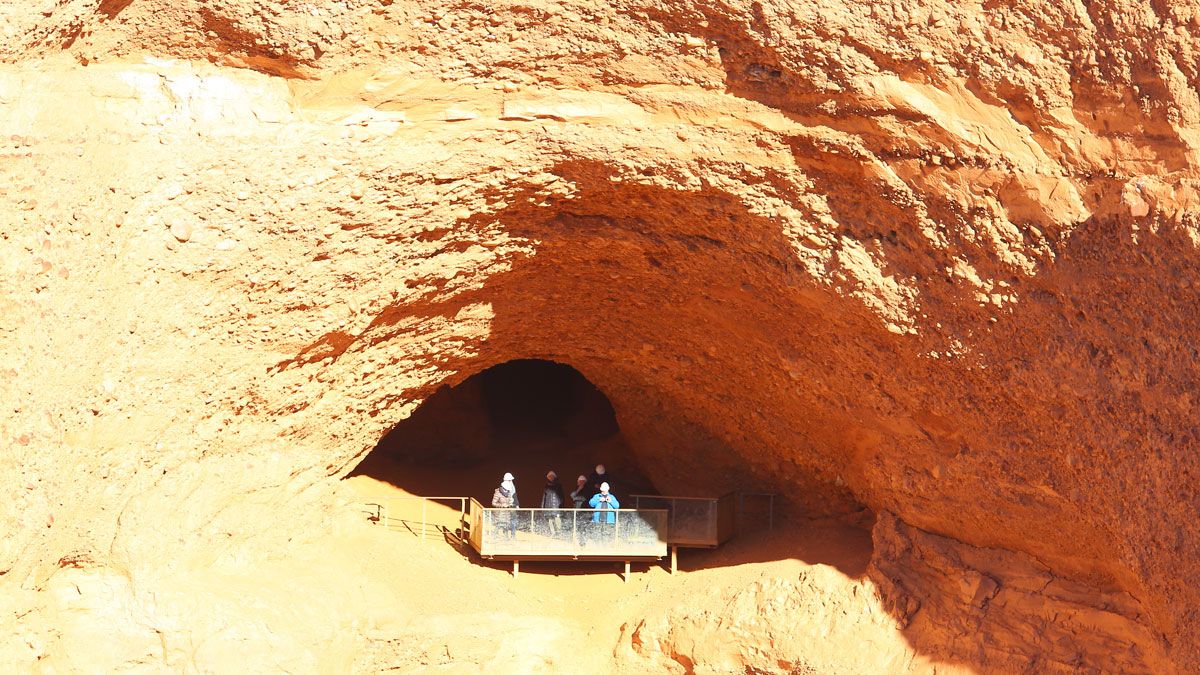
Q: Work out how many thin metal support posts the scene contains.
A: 3